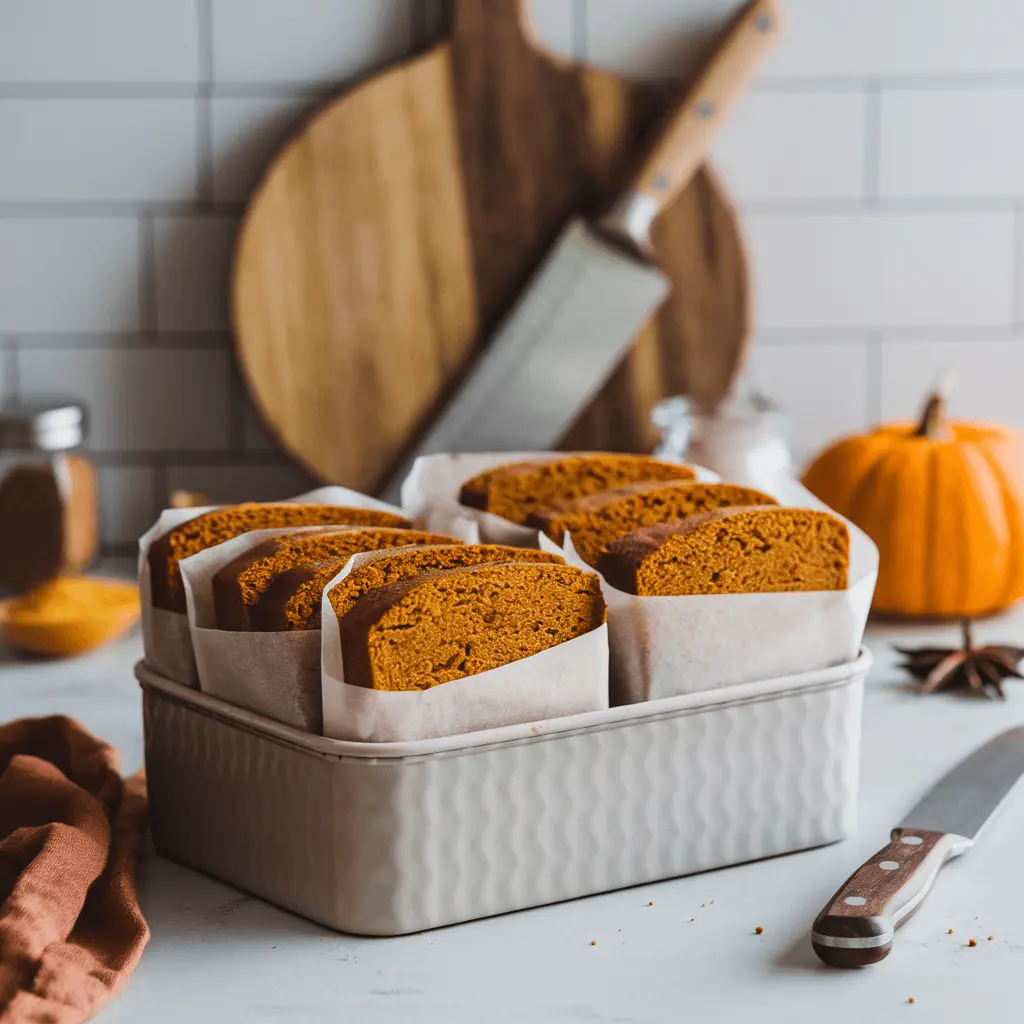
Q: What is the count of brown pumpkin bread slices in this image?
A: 8